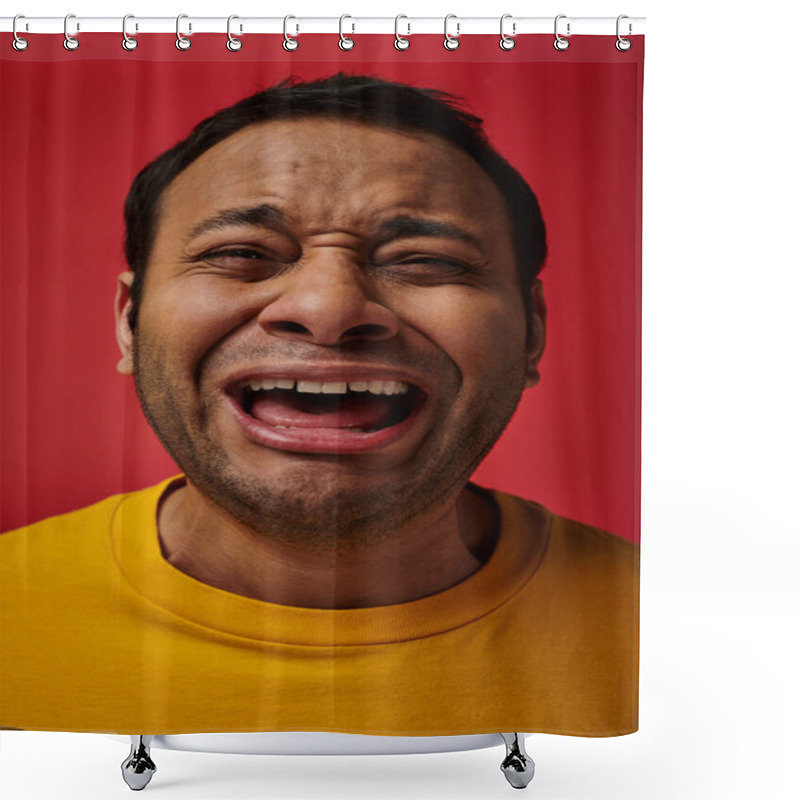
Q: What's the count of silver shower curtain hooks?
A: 12